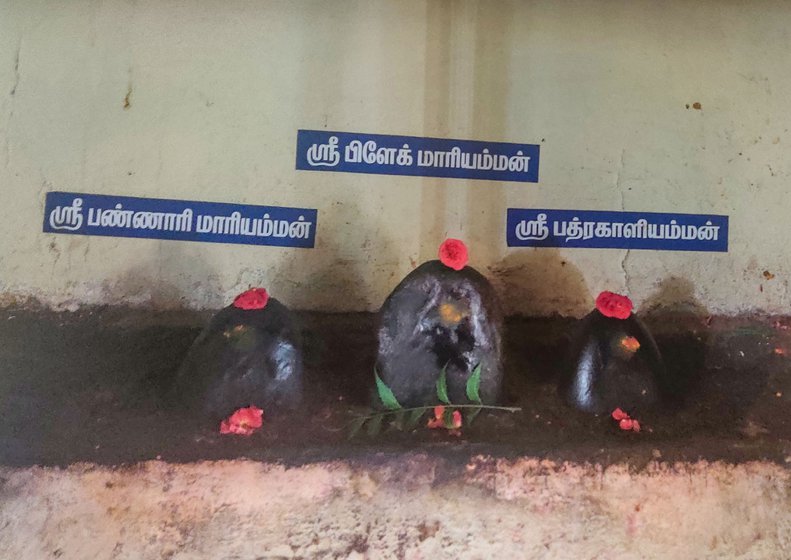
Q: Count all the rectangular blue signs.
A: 3